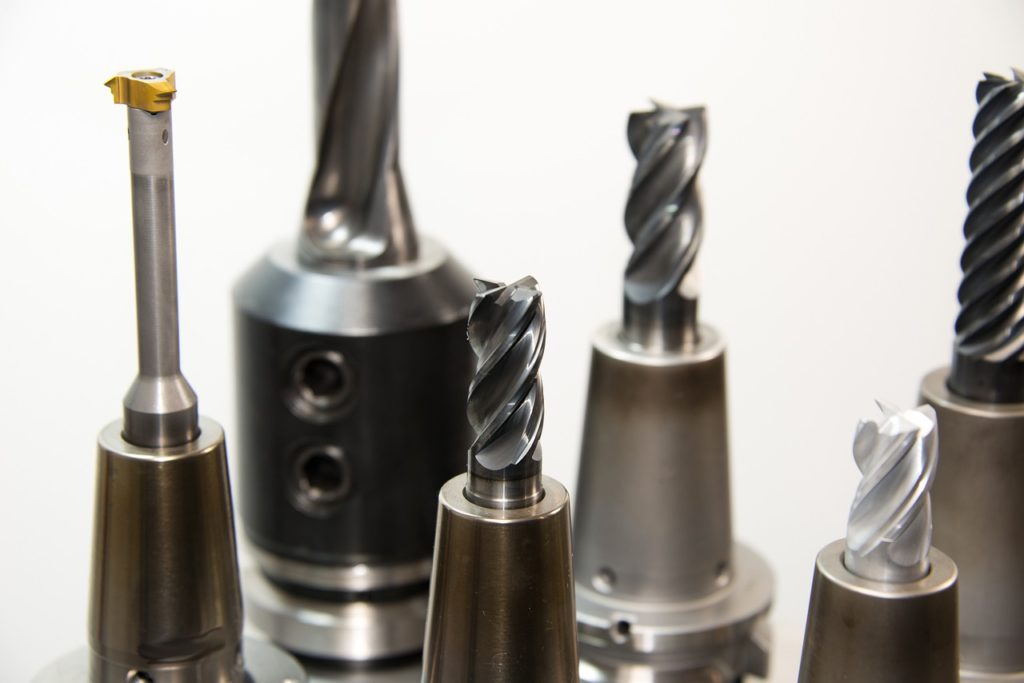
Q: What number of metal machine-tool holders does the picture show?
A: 6